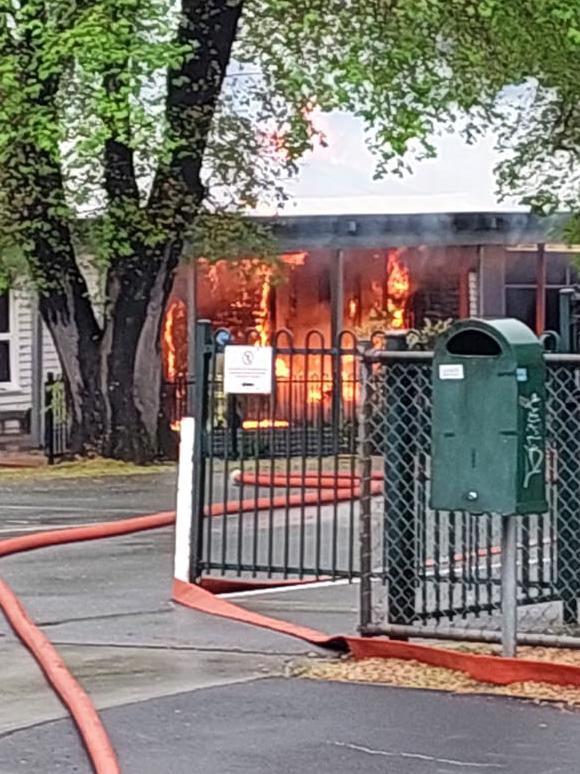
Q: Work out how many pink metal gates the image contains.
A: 0